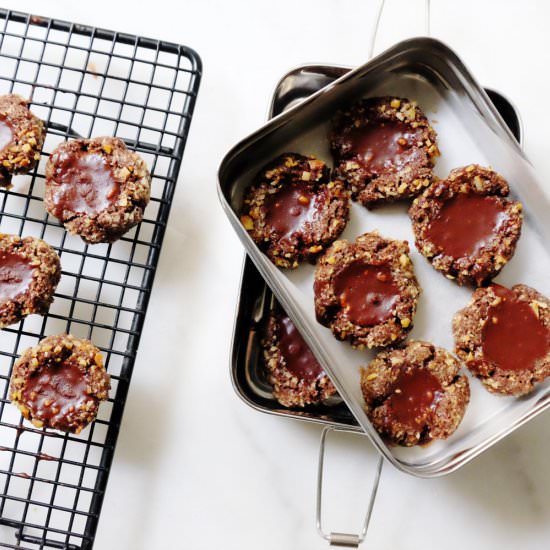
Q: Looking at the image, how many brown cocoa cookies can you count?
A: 11